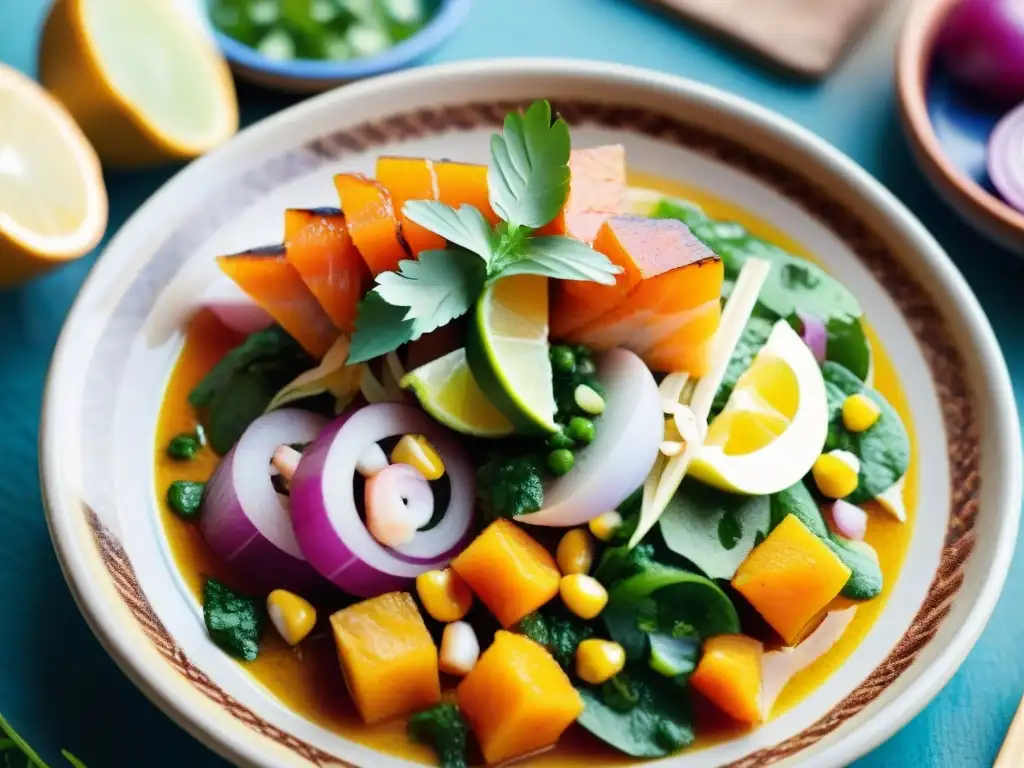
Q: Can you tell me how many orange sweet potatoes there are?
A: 5